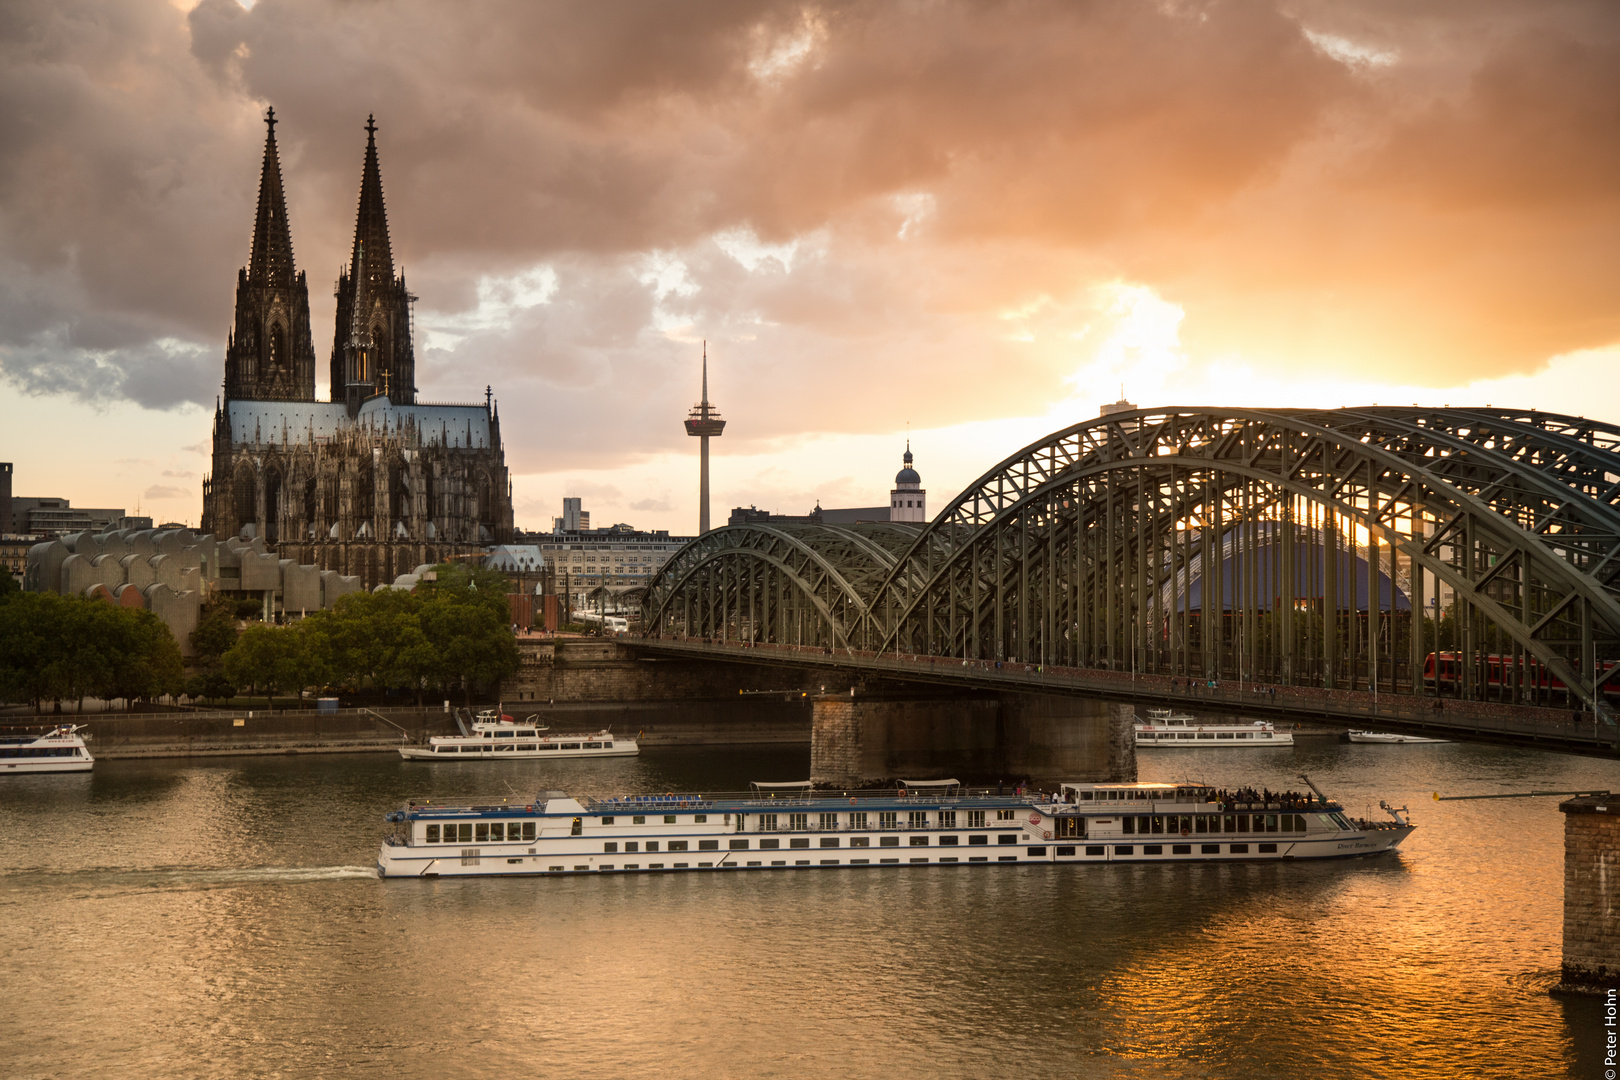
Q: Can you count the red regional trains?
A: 1